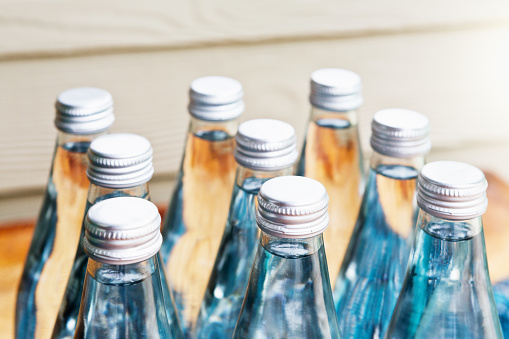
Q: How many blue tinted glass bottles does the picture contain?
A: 9